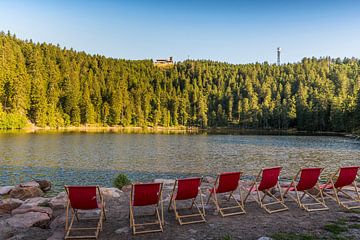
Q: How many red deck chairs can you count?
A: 7